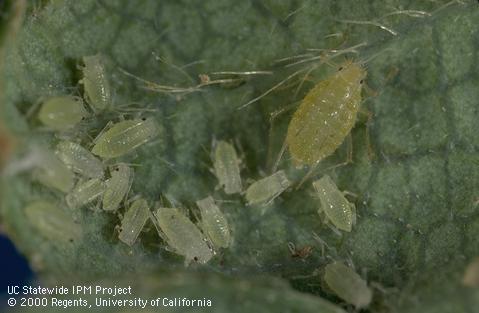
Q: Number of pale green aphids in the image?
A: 15